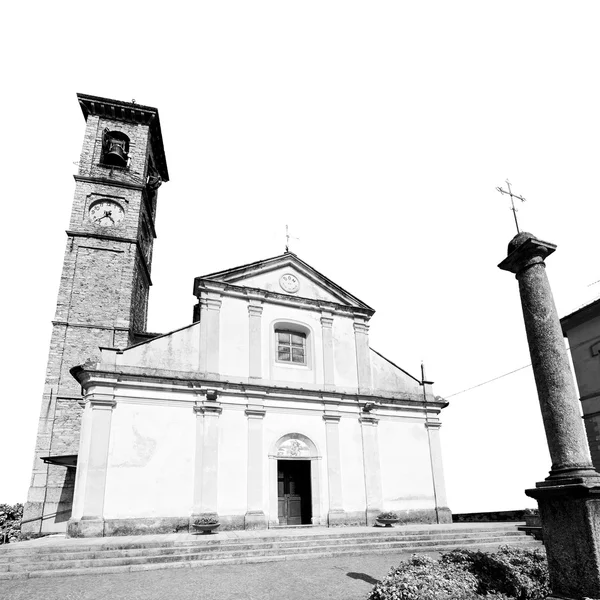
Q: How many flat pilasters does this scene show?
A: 10